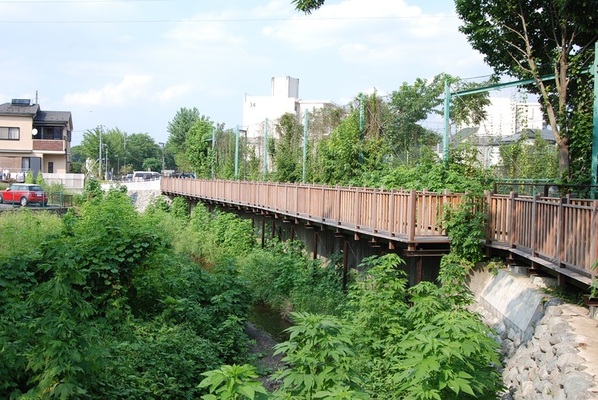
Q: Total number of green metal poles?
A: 7